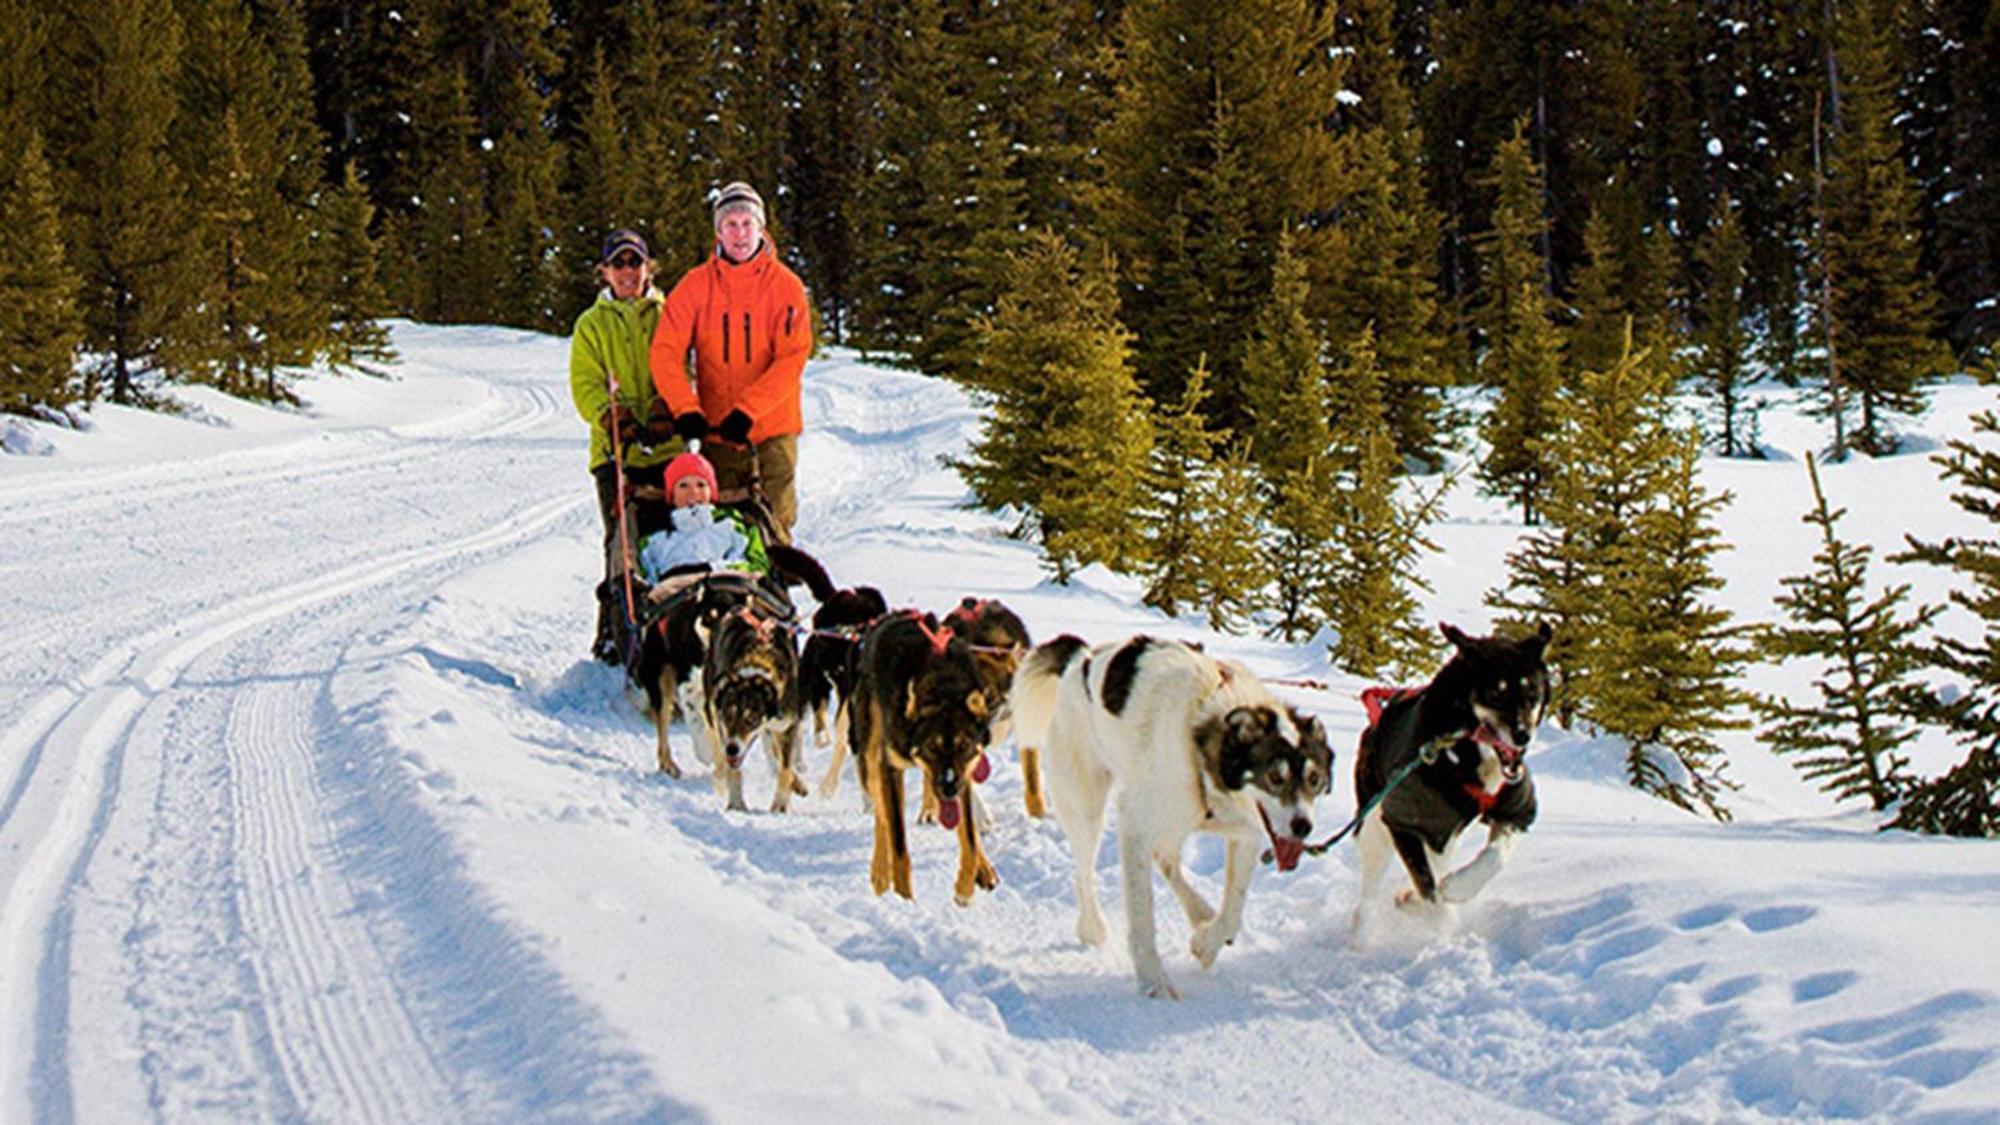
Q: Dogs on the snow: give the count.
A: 7